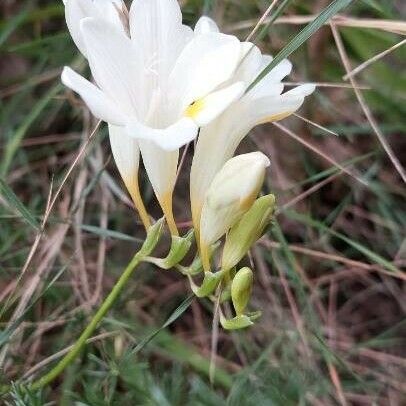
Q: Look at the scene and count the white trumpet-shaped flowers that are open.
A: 3